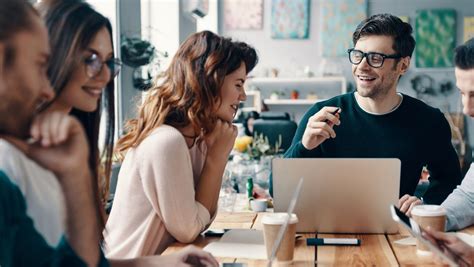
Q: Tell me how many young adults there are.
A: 5